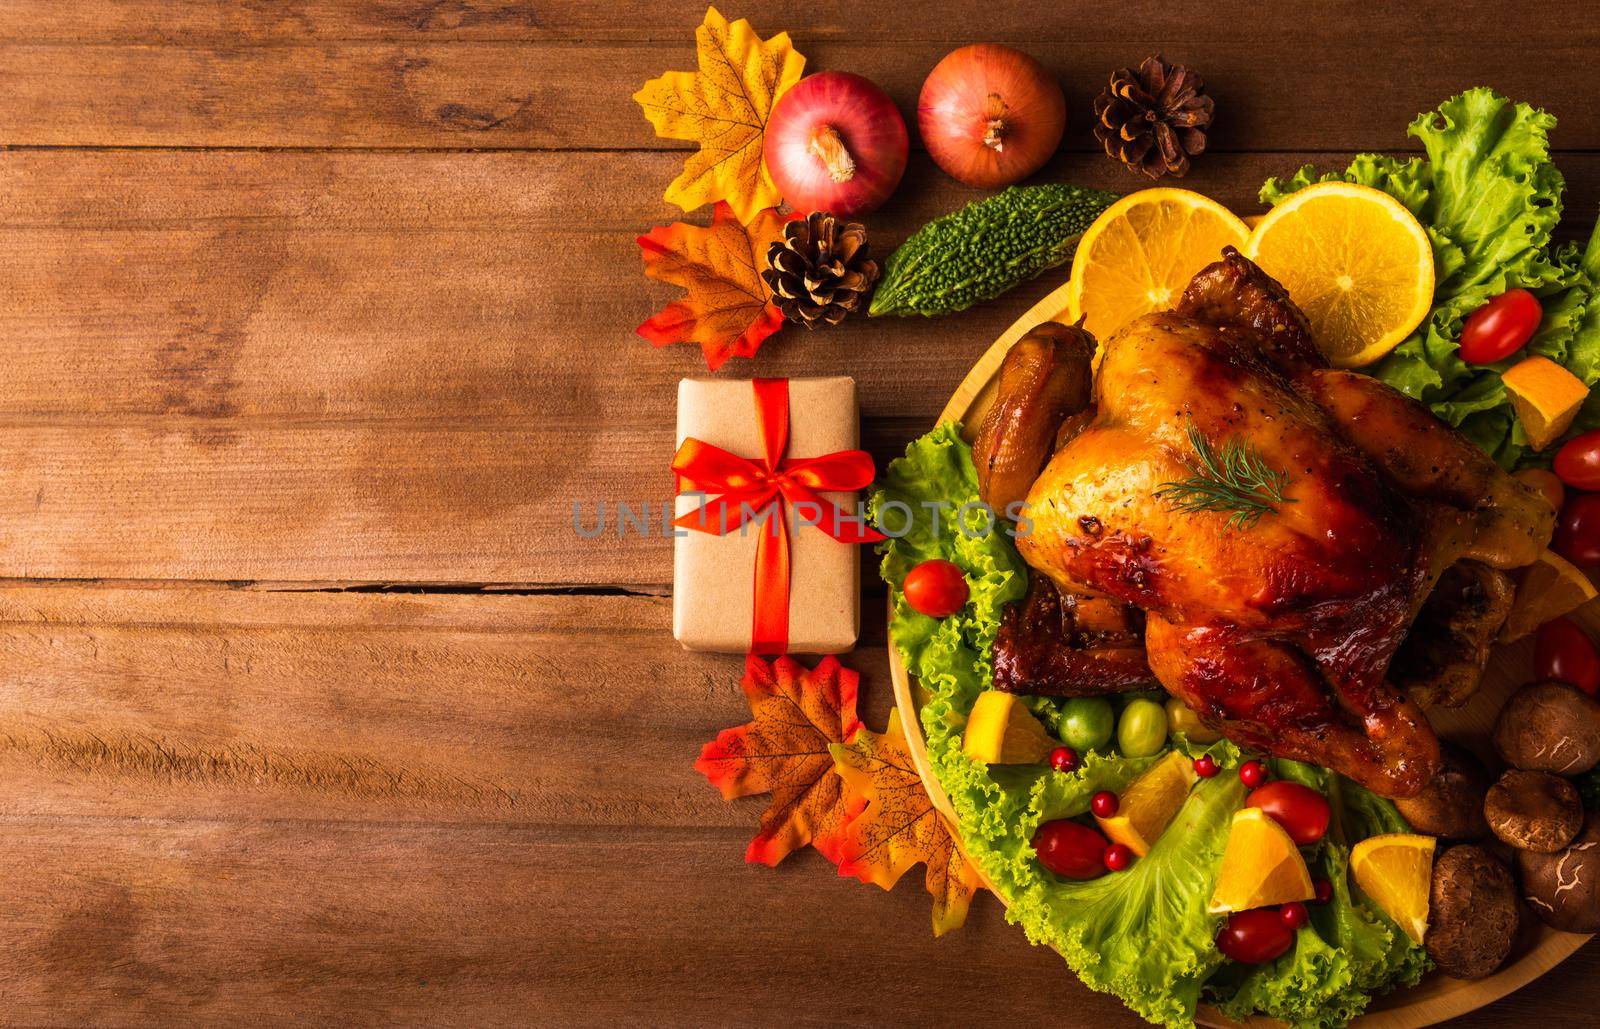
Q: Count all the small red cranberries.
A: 7